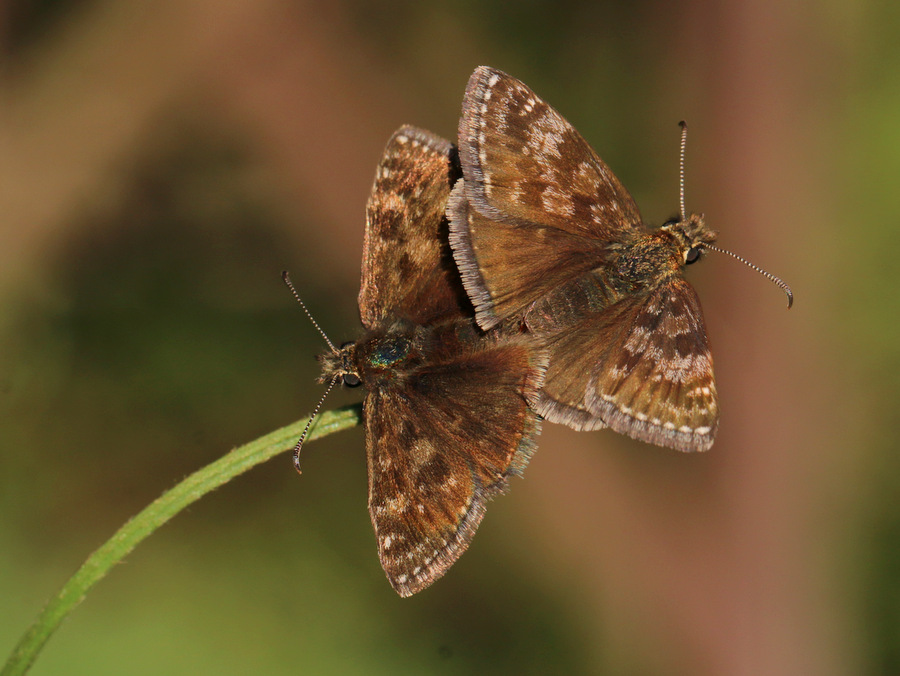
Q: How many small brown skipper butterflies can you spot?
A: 2